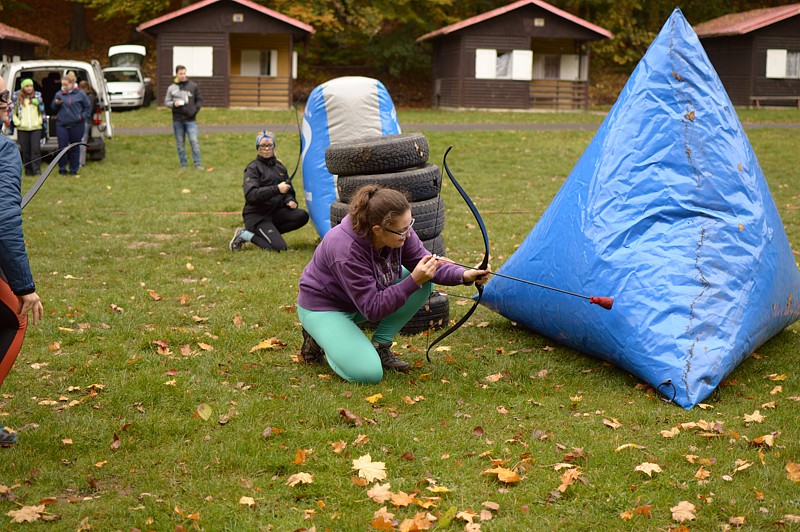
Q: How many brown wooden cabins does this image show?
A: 4